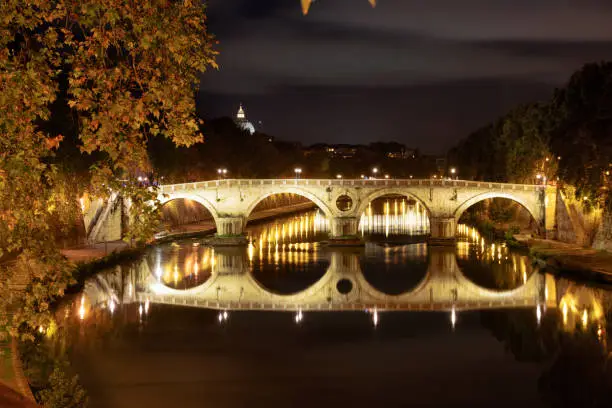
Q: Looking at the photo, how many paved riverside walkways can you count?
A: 2